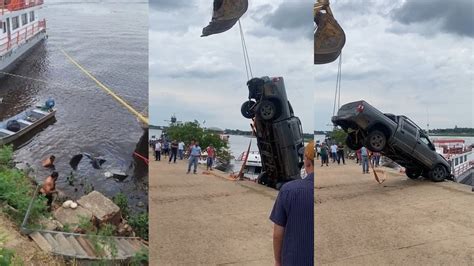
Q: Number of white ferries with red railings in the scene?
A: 2